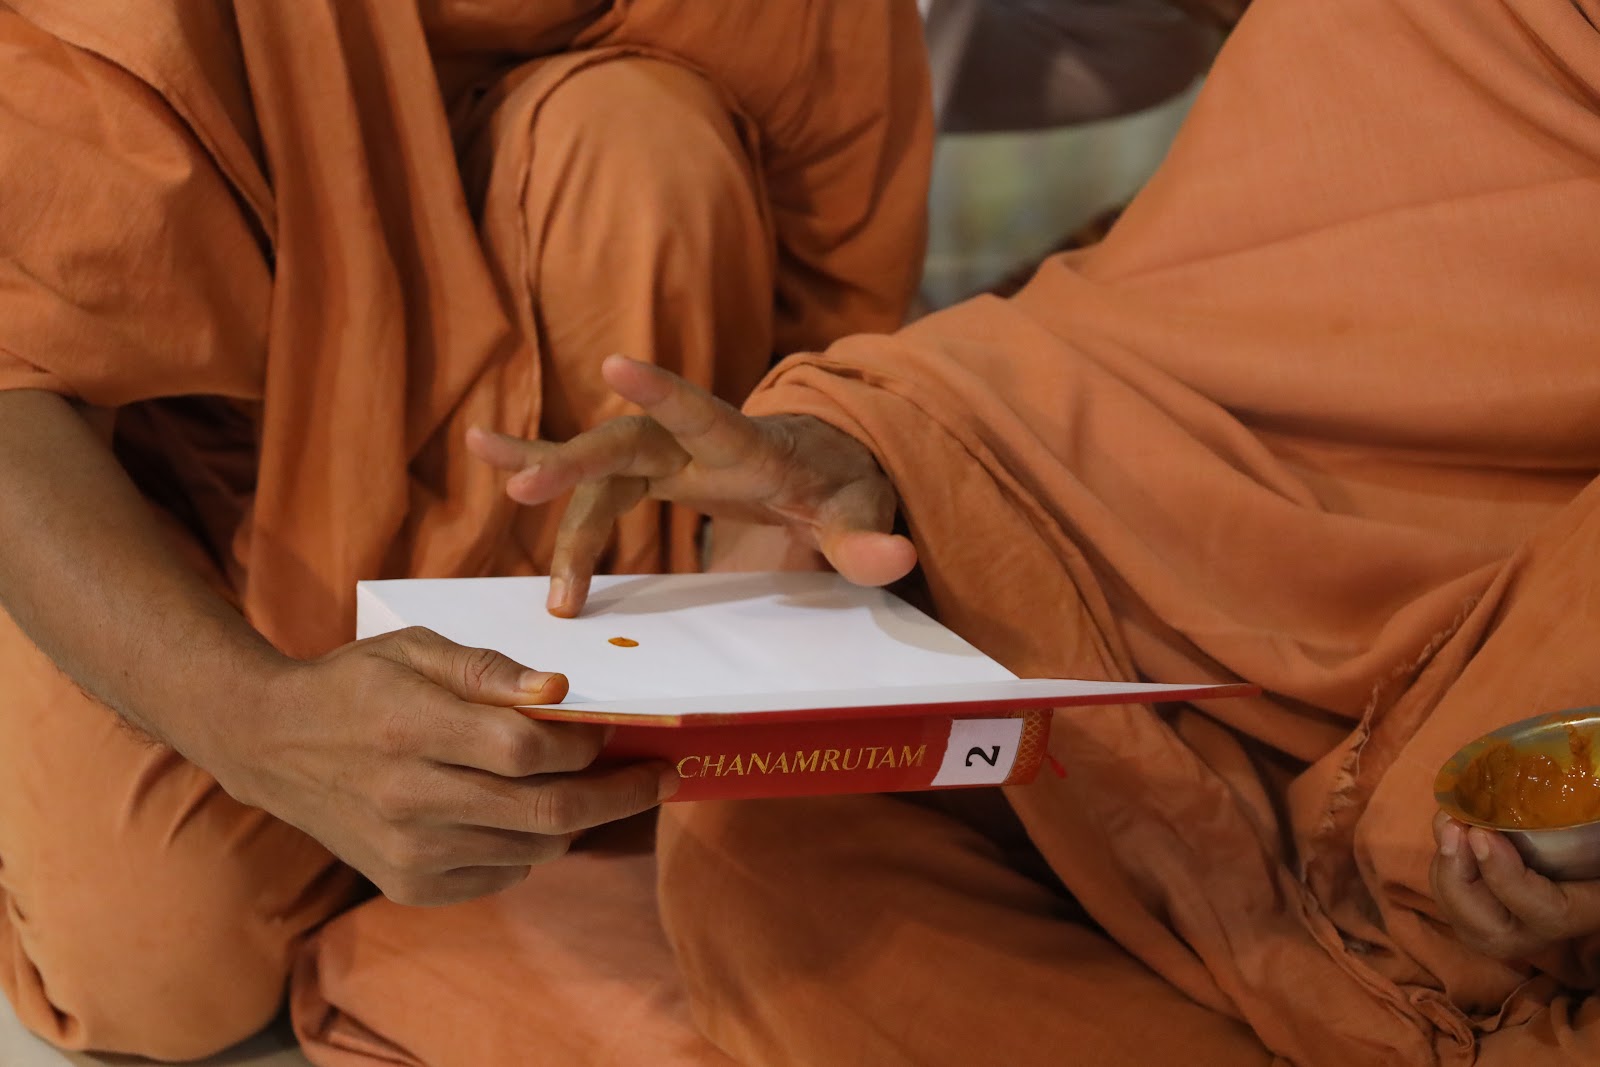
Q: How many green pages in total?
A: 0